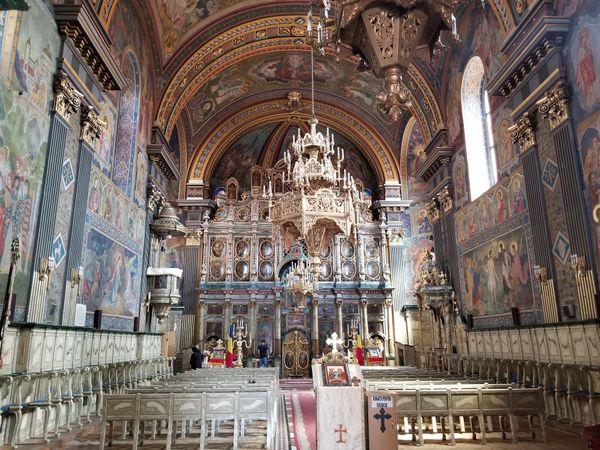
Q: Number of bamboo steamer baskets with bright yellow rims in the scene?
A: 0